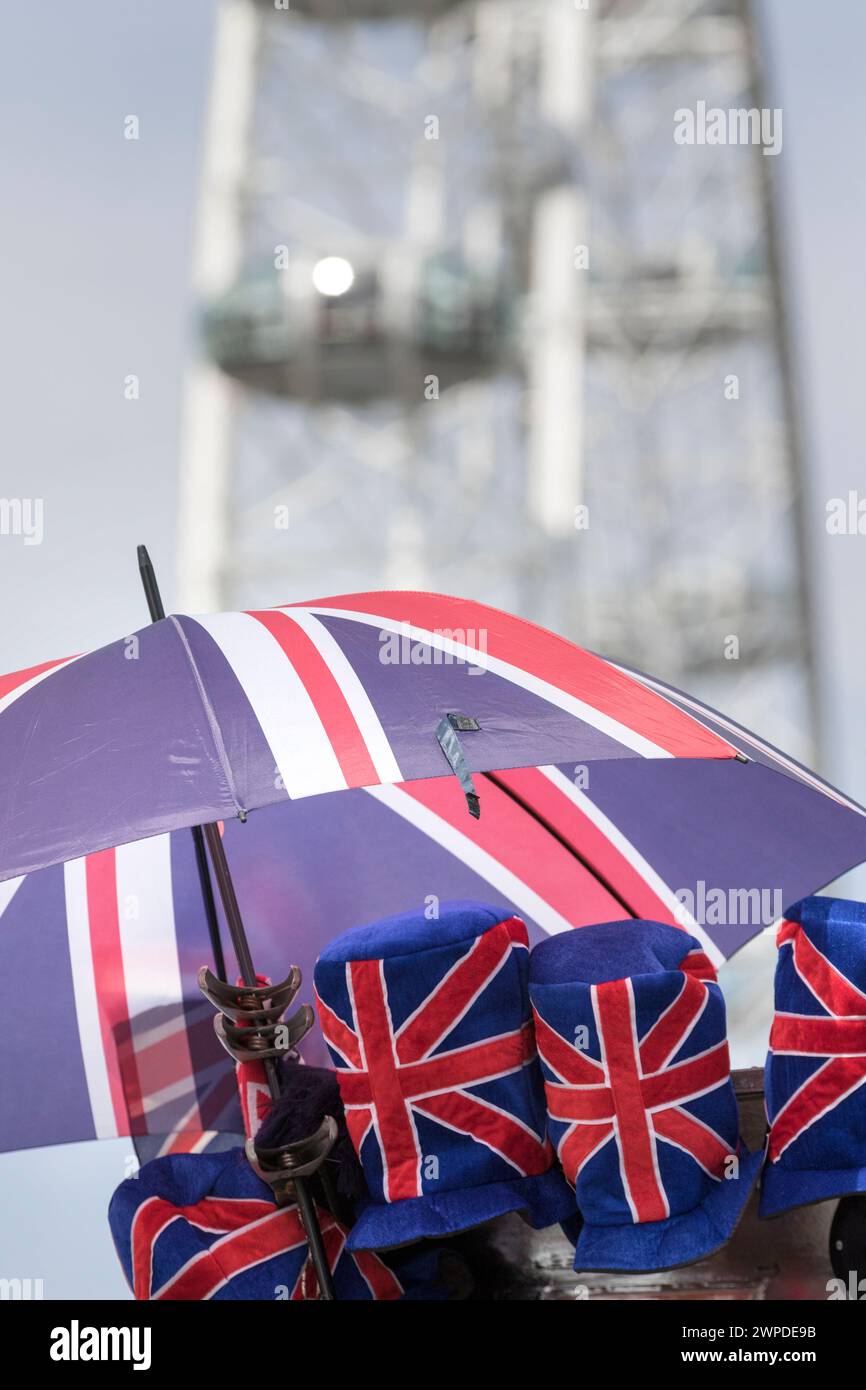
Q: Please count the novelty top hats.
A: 4